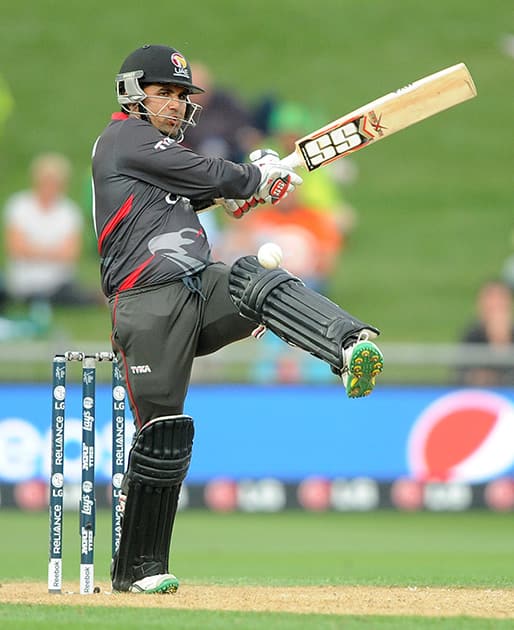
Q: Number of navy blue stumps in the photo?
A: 3